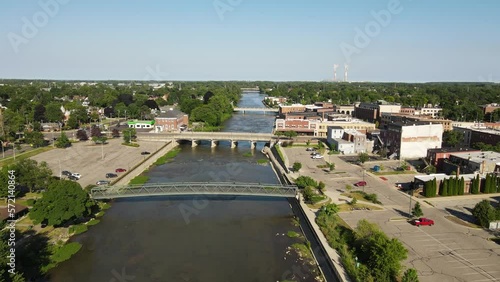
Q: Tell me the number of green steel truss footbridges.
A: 1